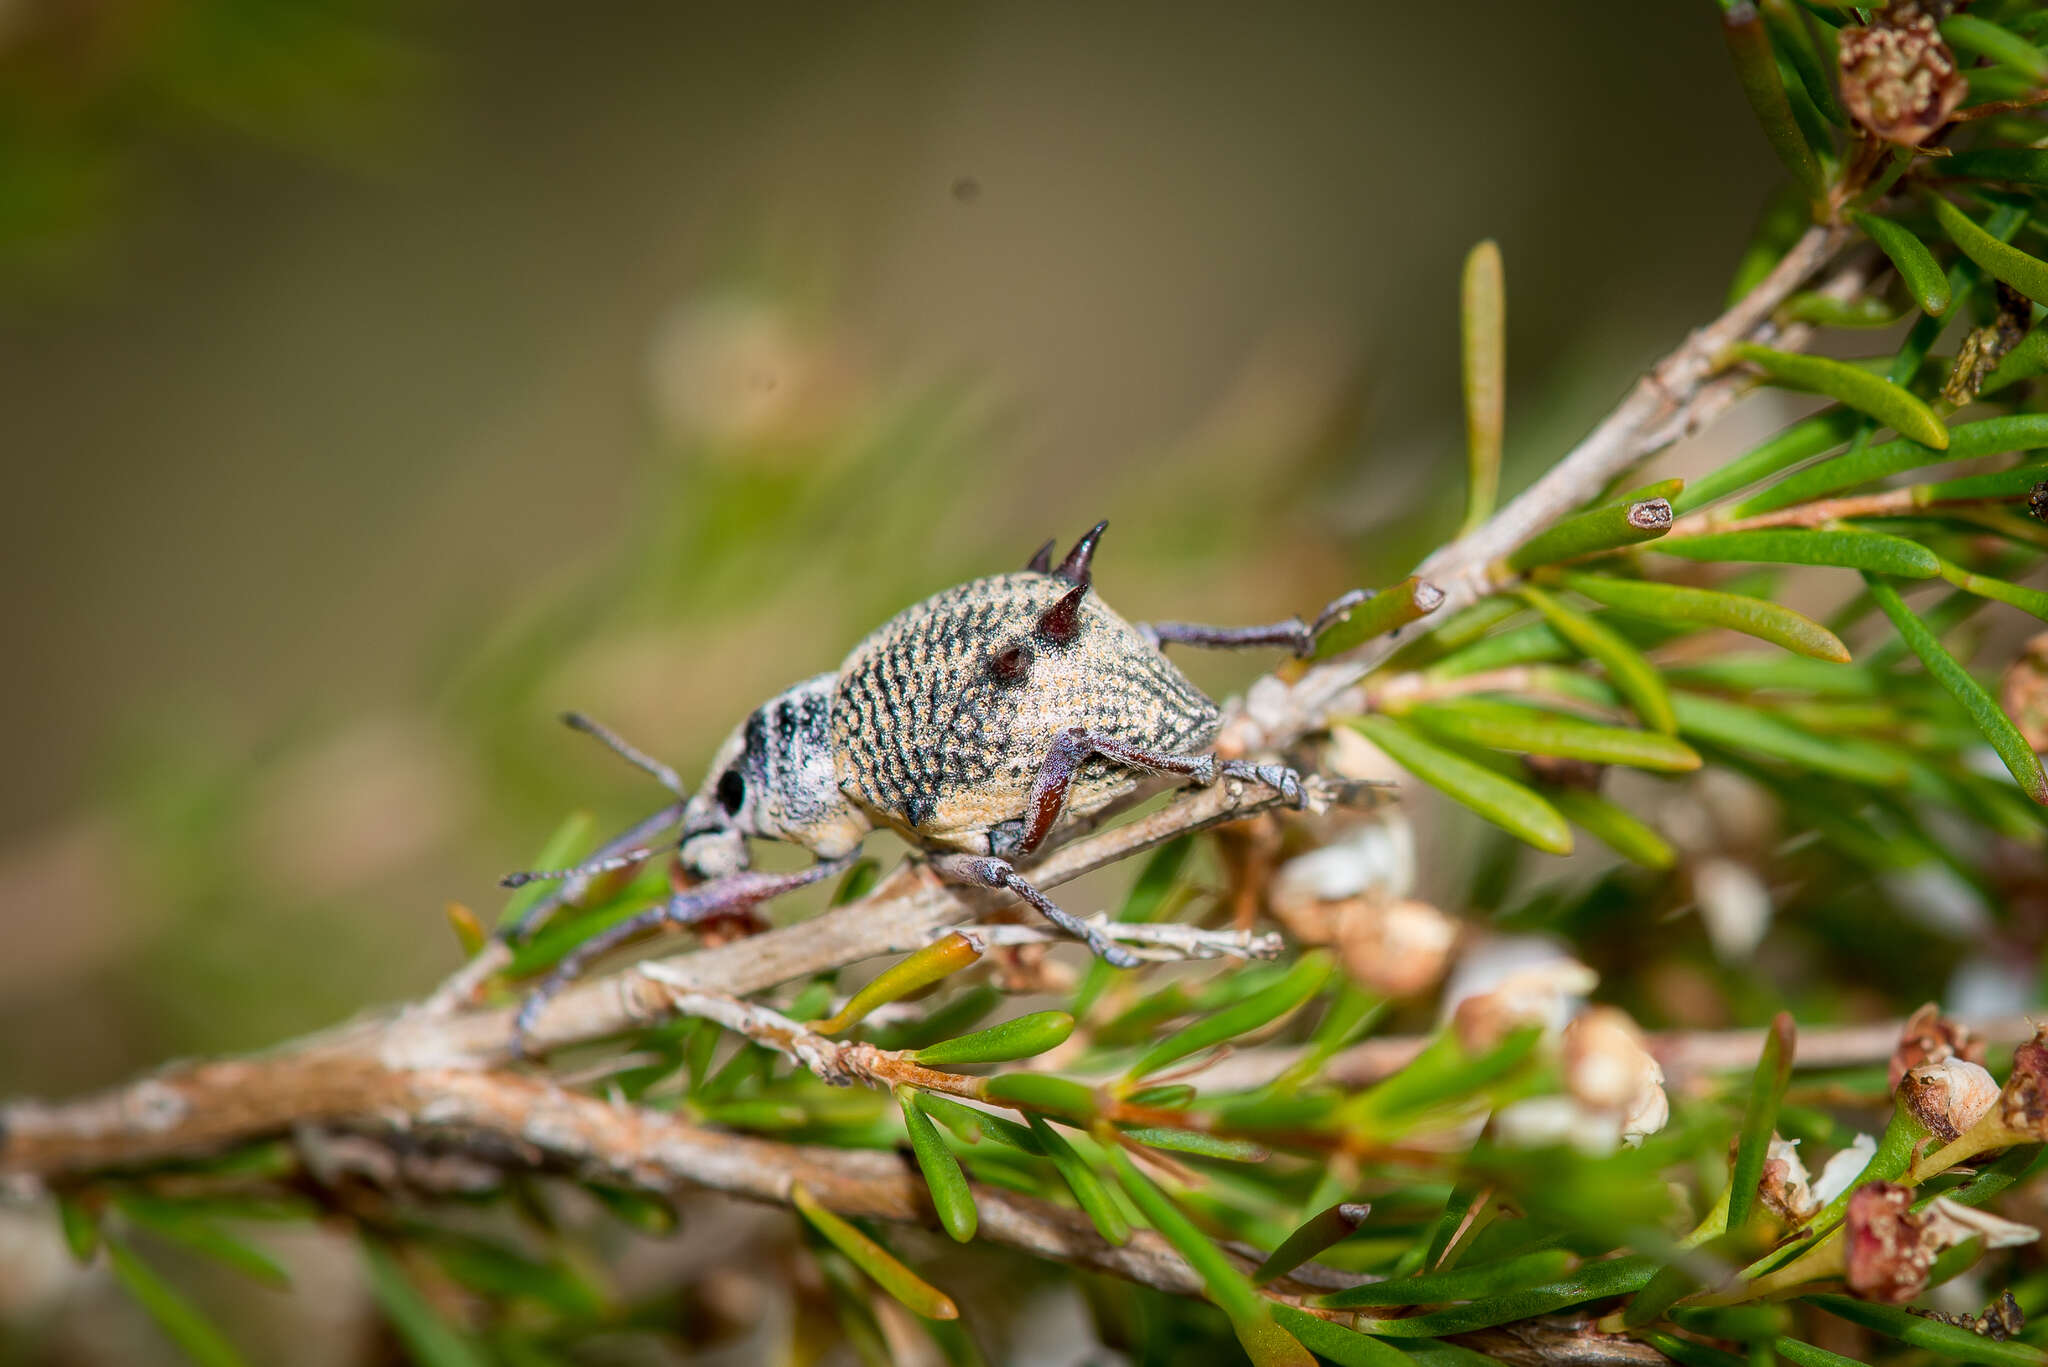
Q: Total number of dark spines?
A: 4